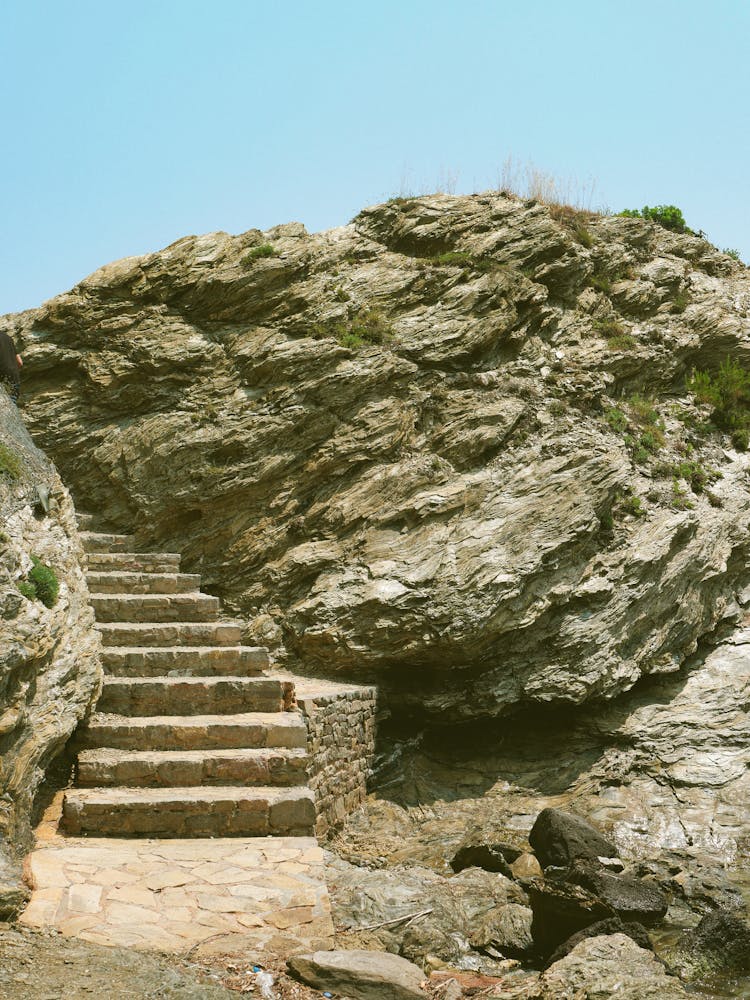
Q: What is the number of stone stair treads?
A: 11